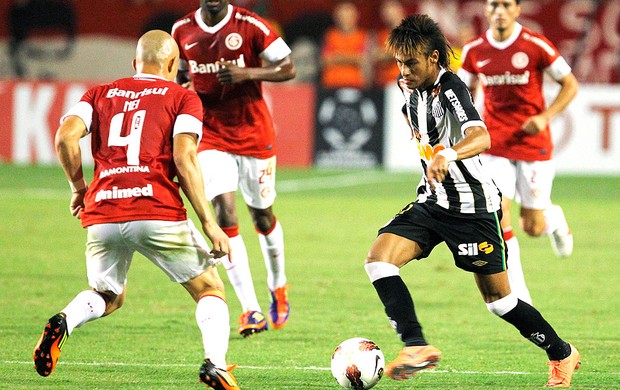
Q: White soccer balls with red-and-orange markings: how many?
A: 1